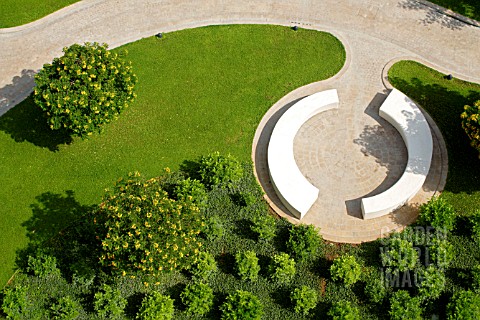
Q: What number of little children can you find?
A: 0